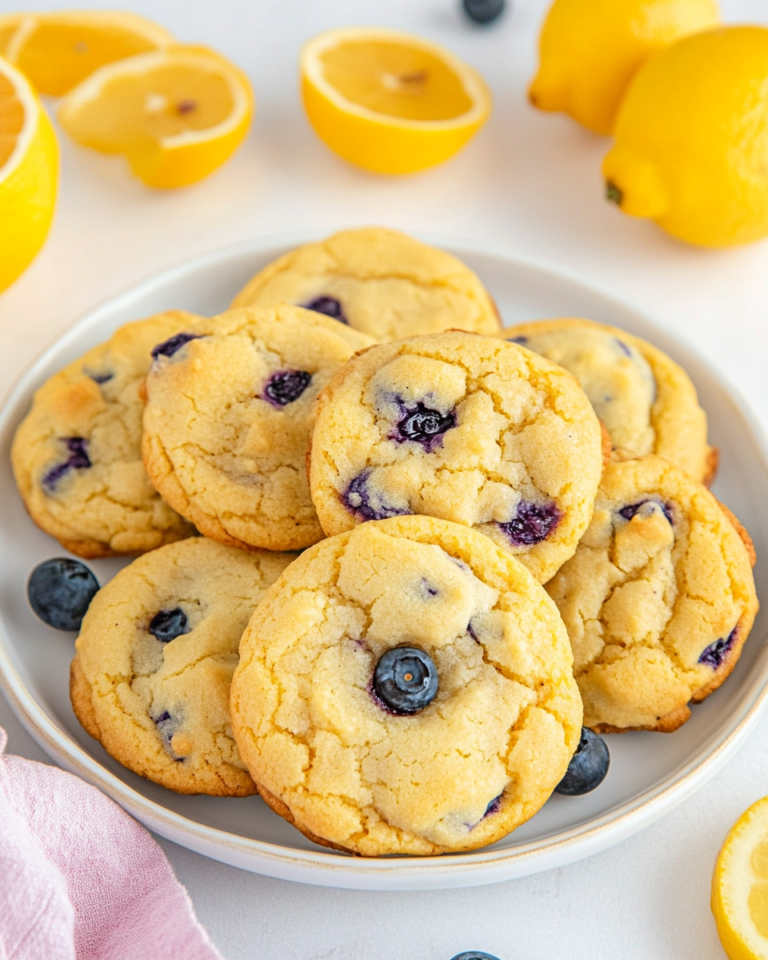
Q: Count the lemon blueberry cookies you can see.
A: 8